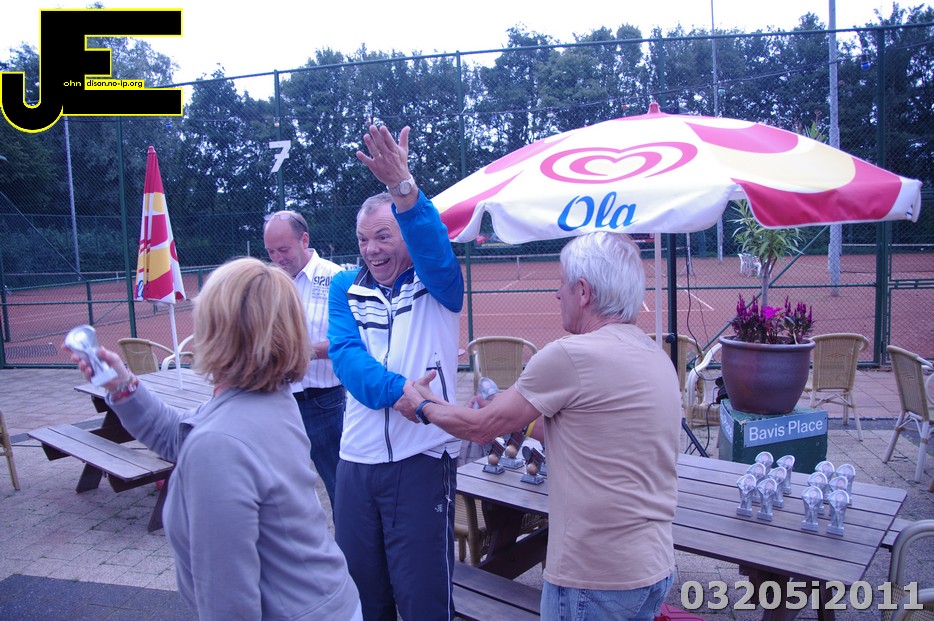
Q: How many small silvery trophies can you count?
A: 14